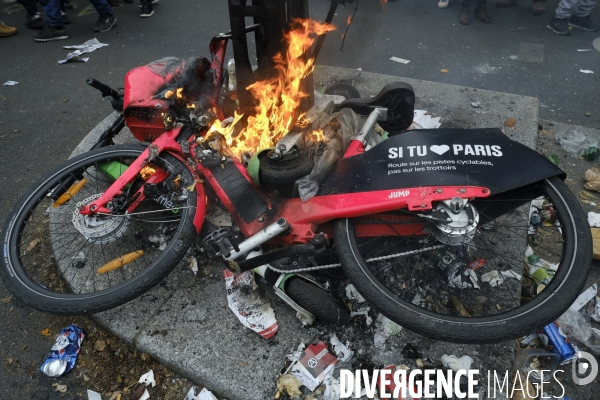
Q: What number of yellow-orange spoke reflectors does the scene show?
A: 2